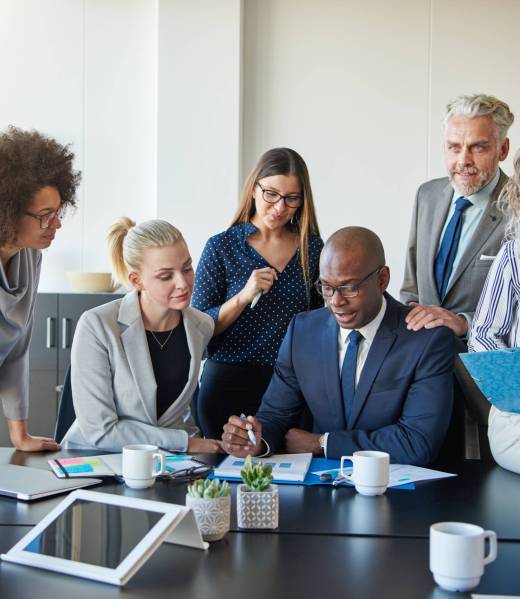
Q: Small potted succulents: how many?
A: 2